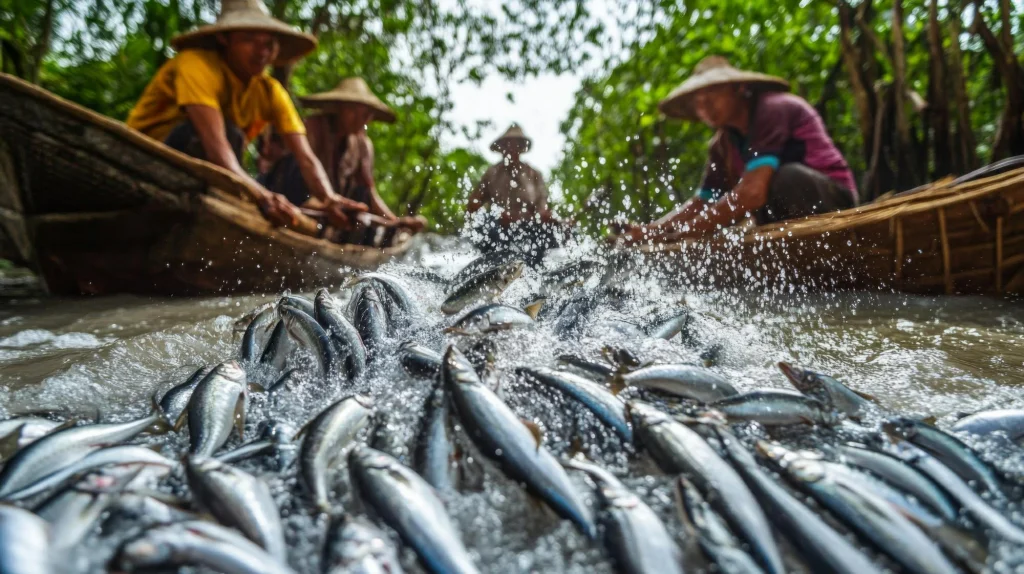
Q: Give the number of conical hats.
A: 4